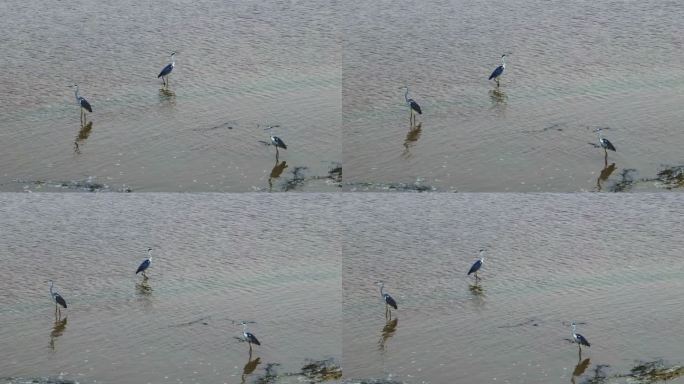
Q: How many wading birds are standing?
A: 12